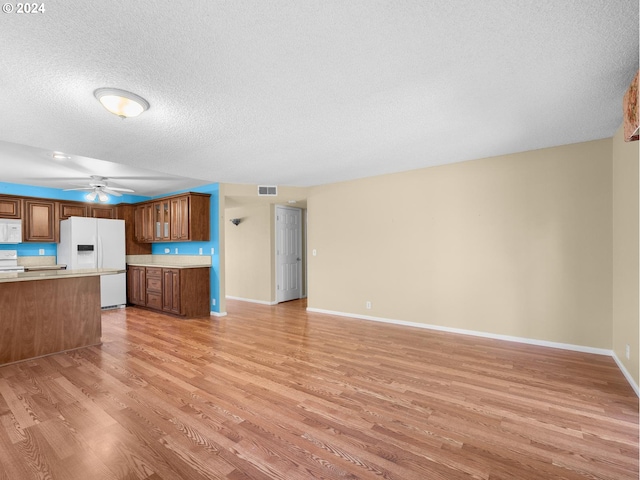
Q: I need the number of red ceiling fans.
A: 0